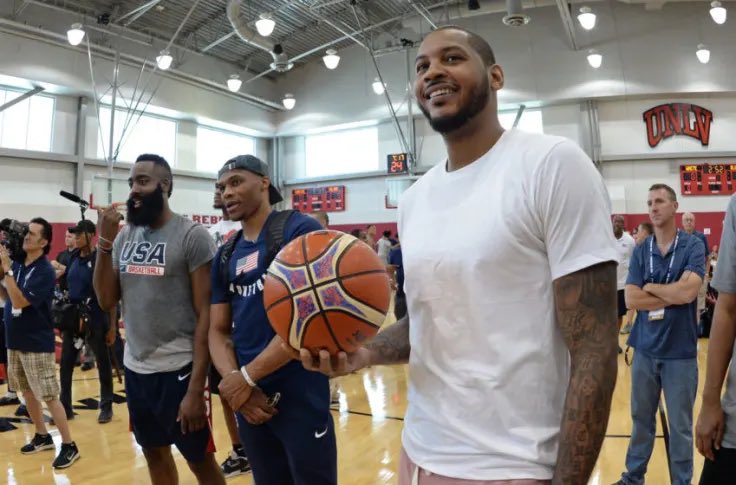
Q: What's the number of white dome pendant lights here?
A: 11